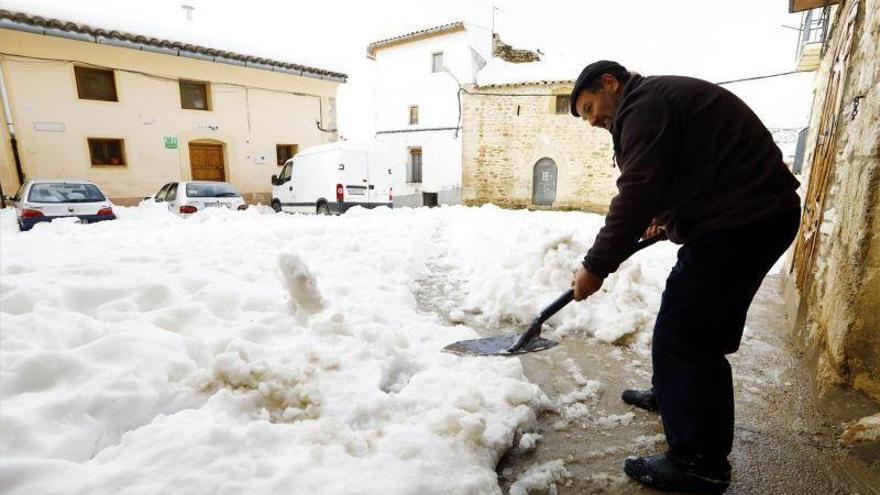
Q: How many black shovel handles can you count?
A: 1